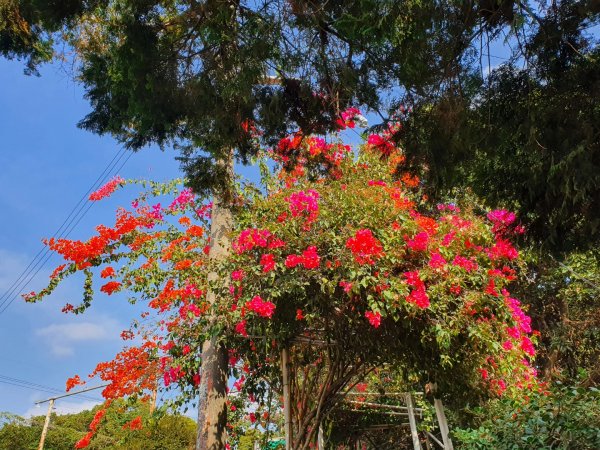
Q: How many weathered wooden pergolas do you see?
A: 1